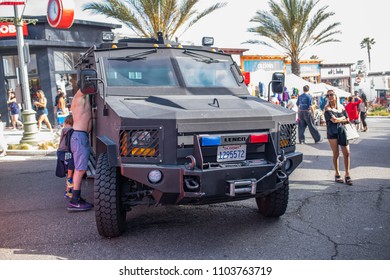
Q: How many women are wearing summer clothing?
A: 3